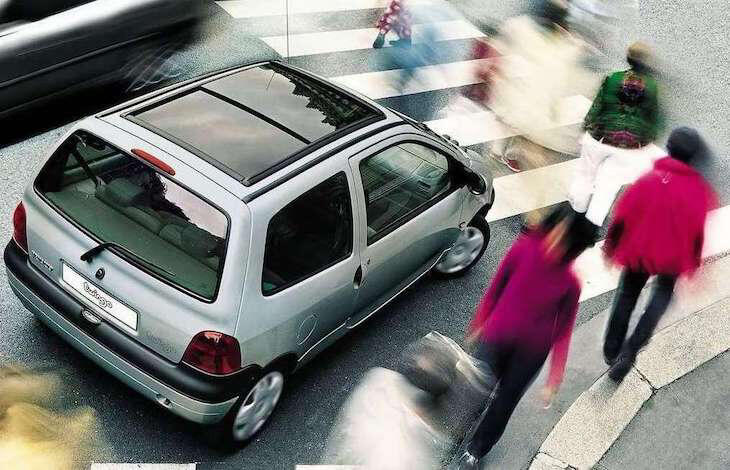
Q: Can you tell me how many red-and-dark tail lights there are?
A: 2